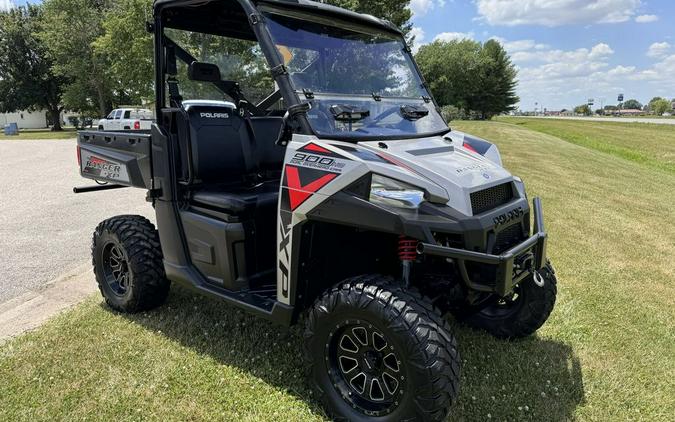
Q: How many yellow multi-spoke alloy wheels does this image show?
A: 0